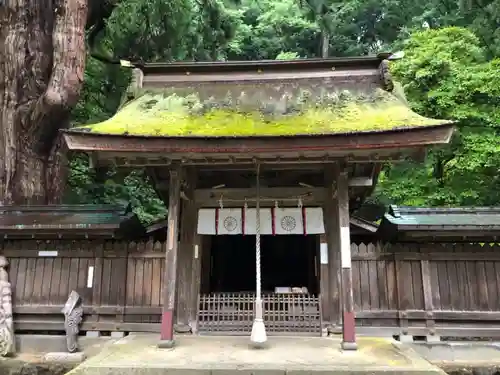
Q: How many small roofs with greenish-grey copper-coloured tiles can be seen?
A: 2